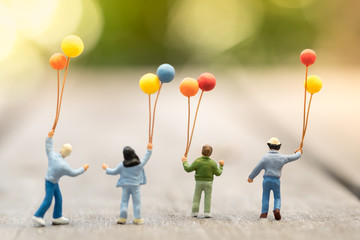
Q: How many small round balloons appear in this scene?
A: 8